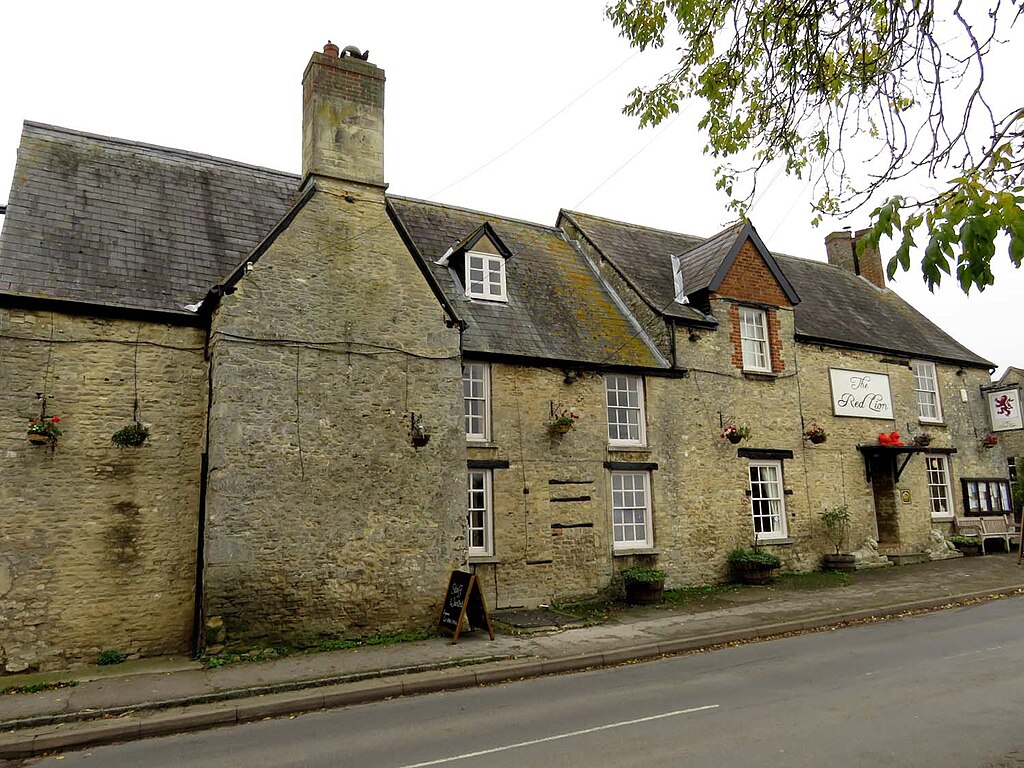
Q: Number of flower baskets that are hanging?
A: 8